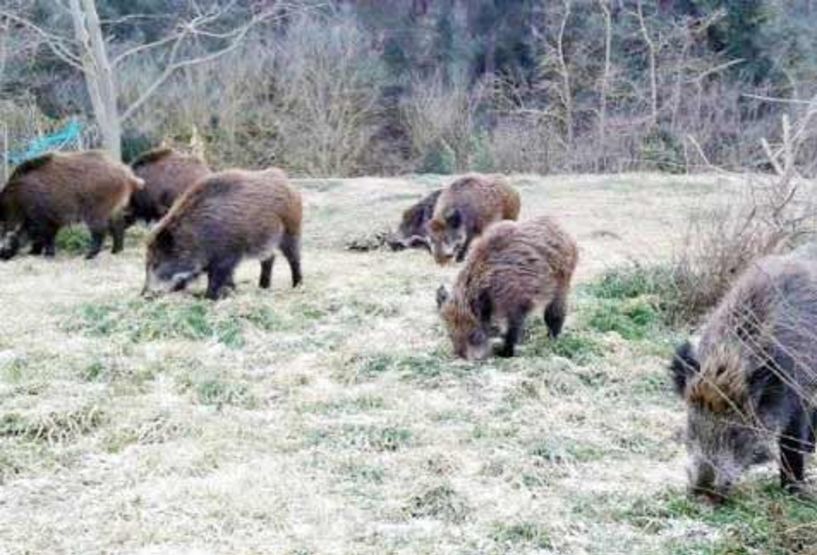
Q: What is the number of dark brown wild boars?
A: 7